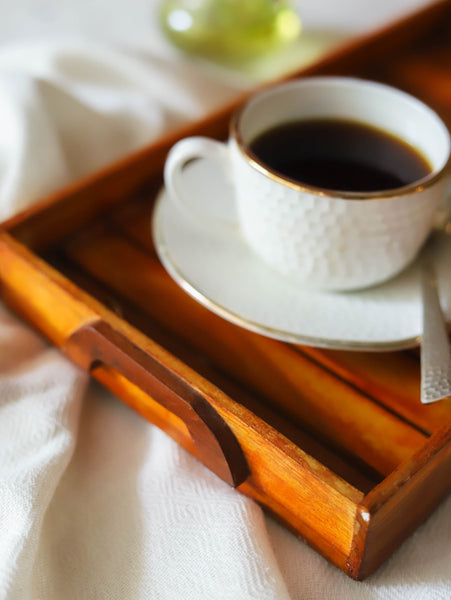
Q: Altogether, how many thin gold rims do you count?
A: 2